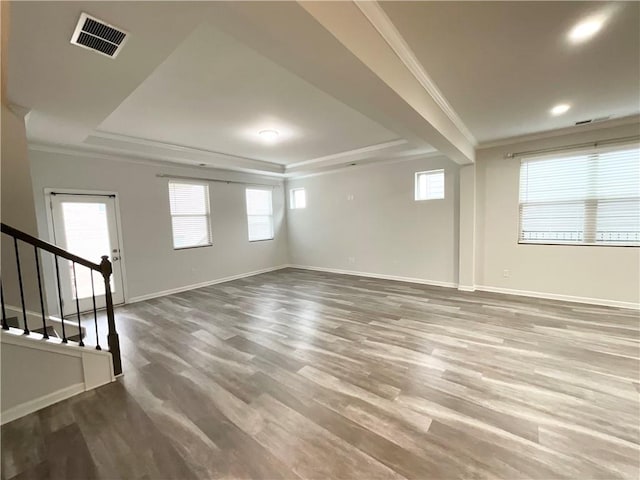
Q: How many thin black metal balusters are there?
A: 6